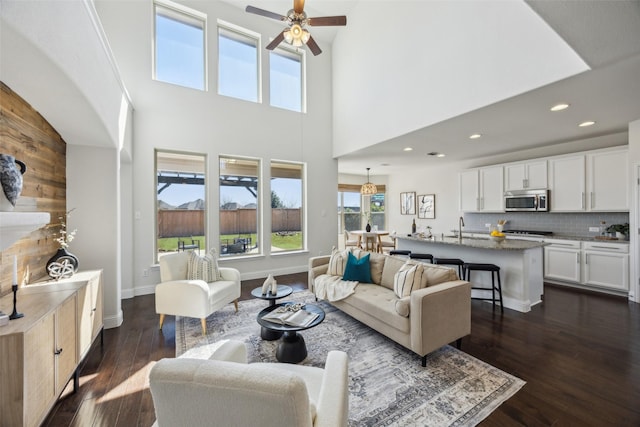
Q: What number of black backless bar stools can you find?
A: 4